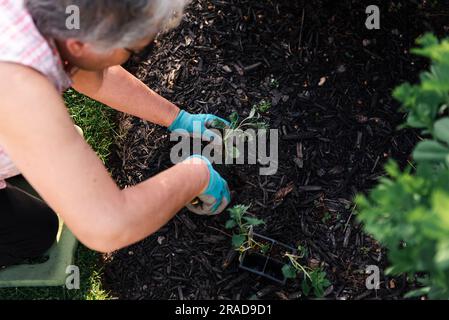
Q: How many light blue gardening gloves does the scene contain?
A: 2